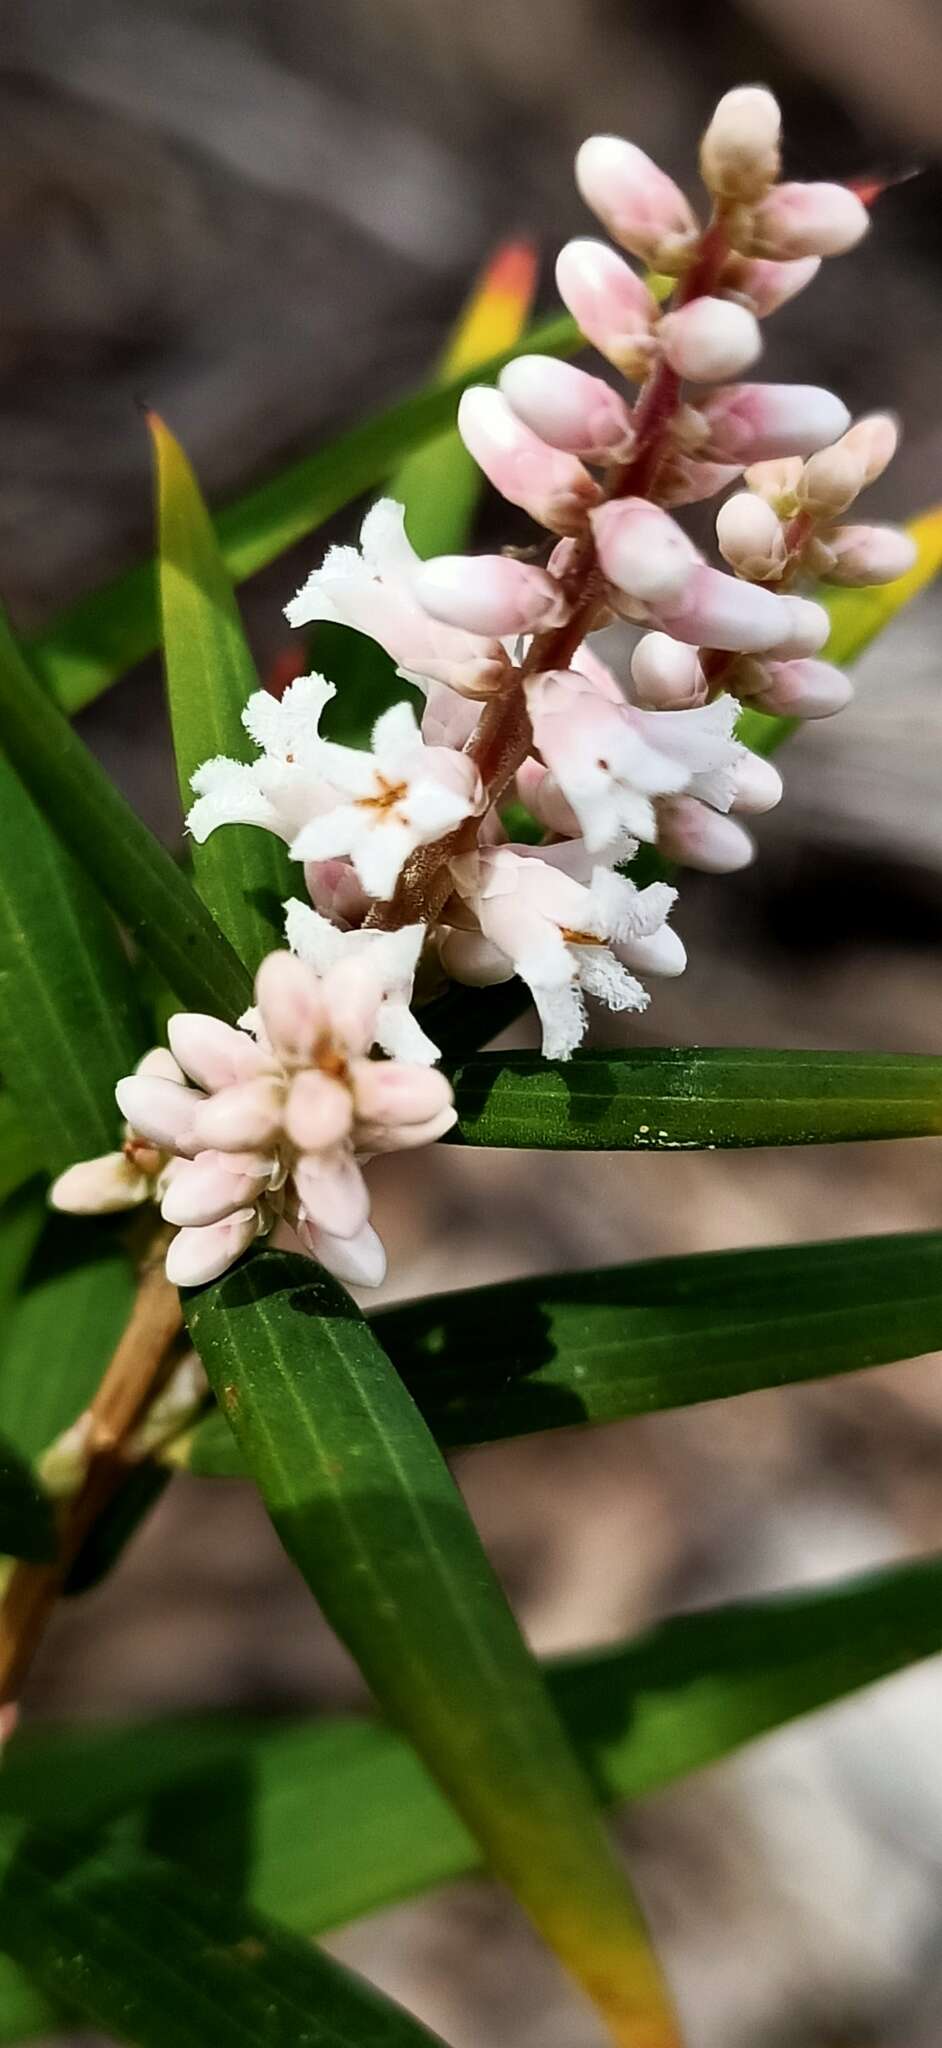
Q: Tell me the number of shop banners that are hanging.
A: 0